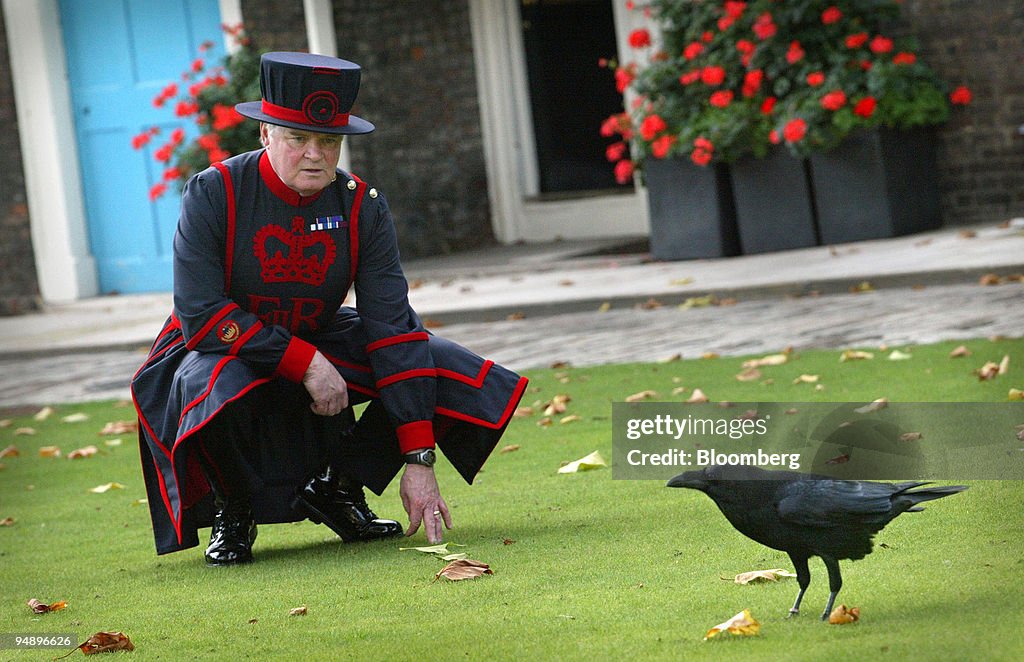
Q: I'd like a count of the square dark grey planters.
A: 3